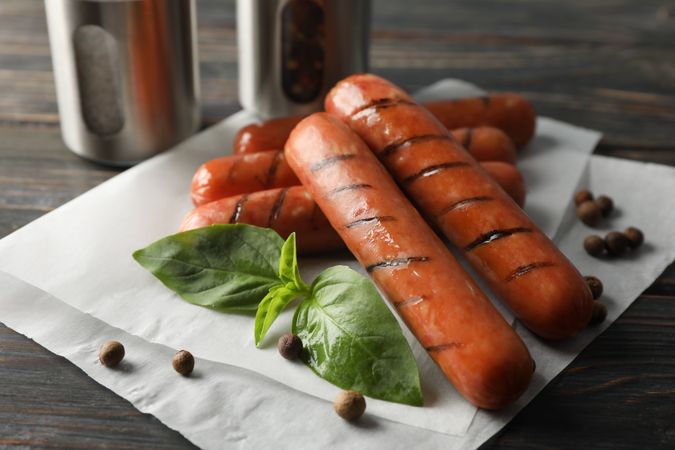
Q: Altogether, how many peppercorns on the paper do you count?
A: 12